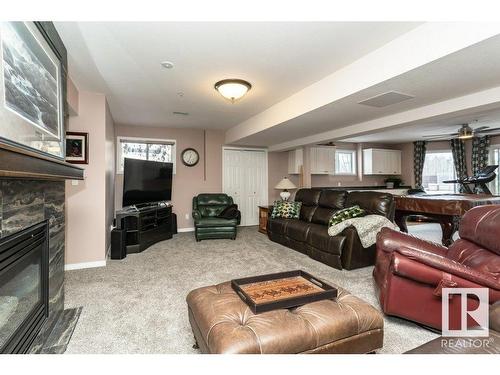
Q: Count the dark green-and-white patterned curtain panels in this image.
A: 3